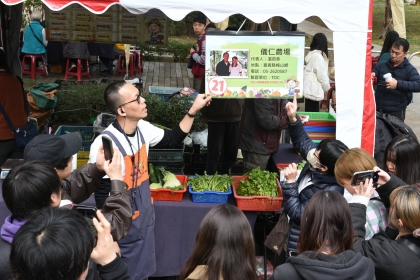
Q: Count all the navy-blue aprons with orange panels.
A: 1